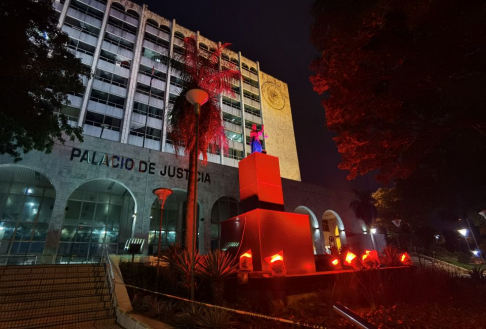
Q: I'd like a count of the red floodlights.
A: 6